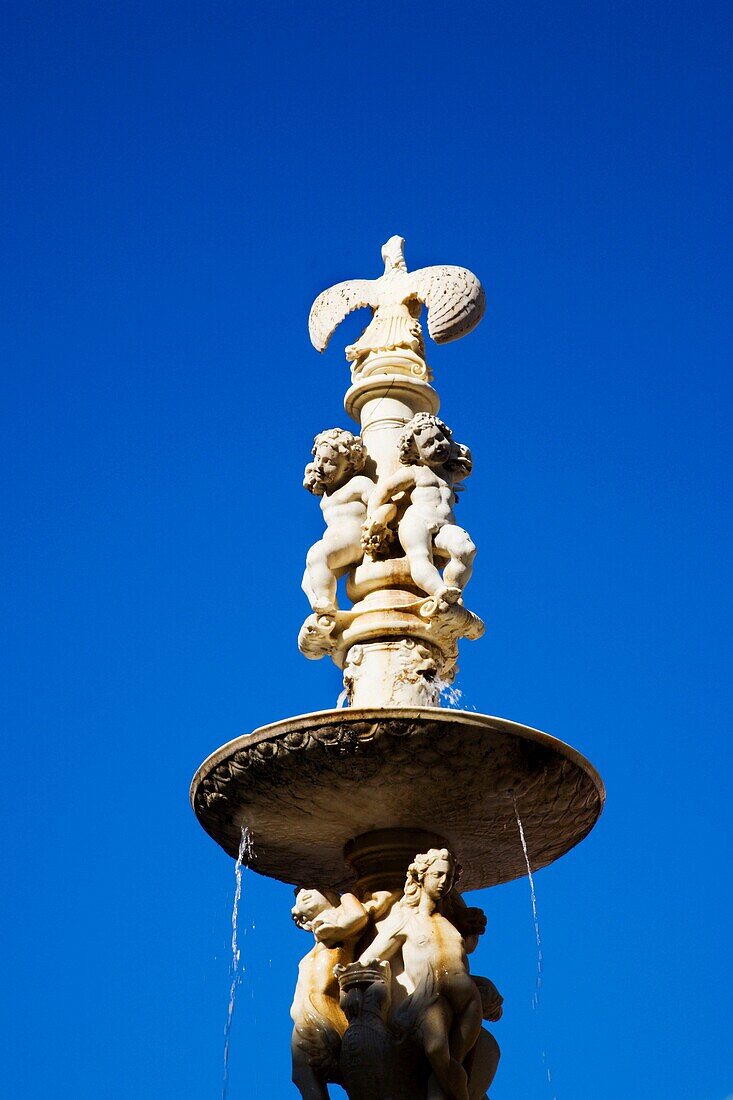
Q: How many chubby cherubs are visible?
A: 2